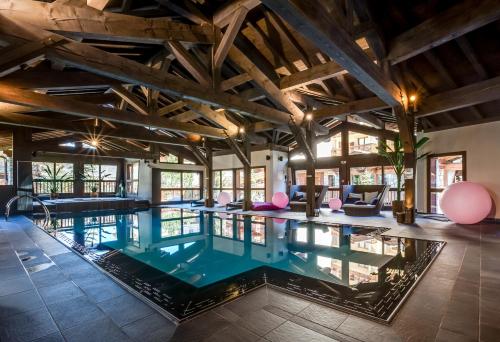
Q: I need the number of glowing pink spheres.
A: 4